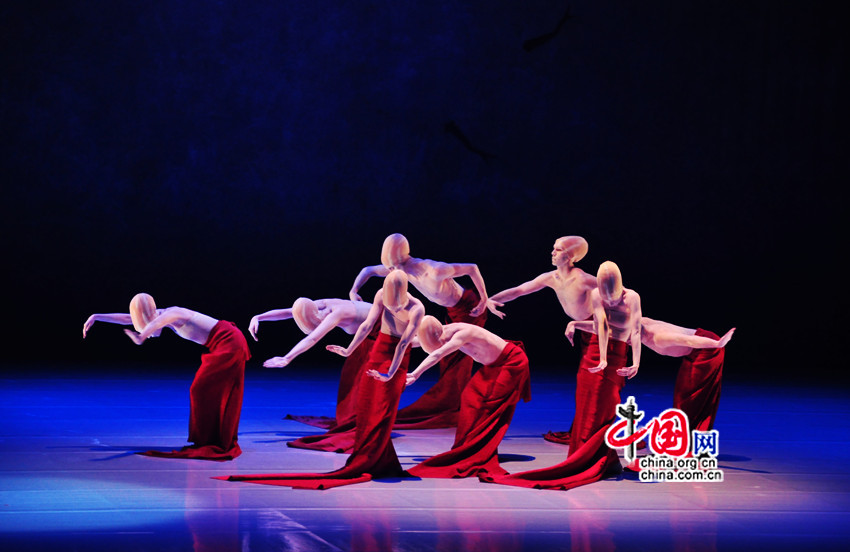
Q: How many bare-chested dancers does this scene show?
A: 8